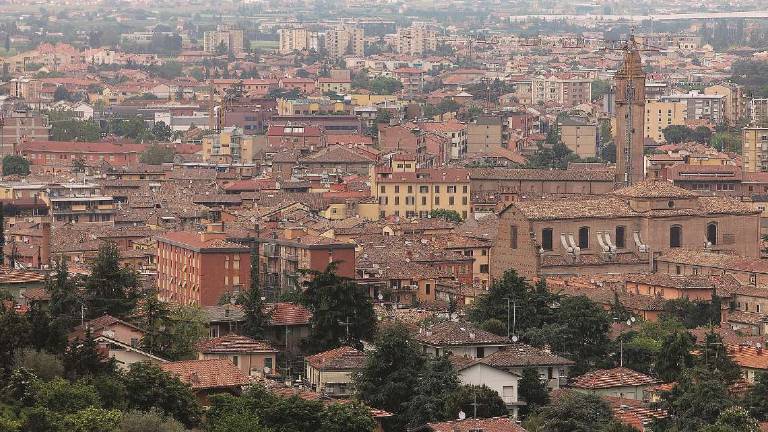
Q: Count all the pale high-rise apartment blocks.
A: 4